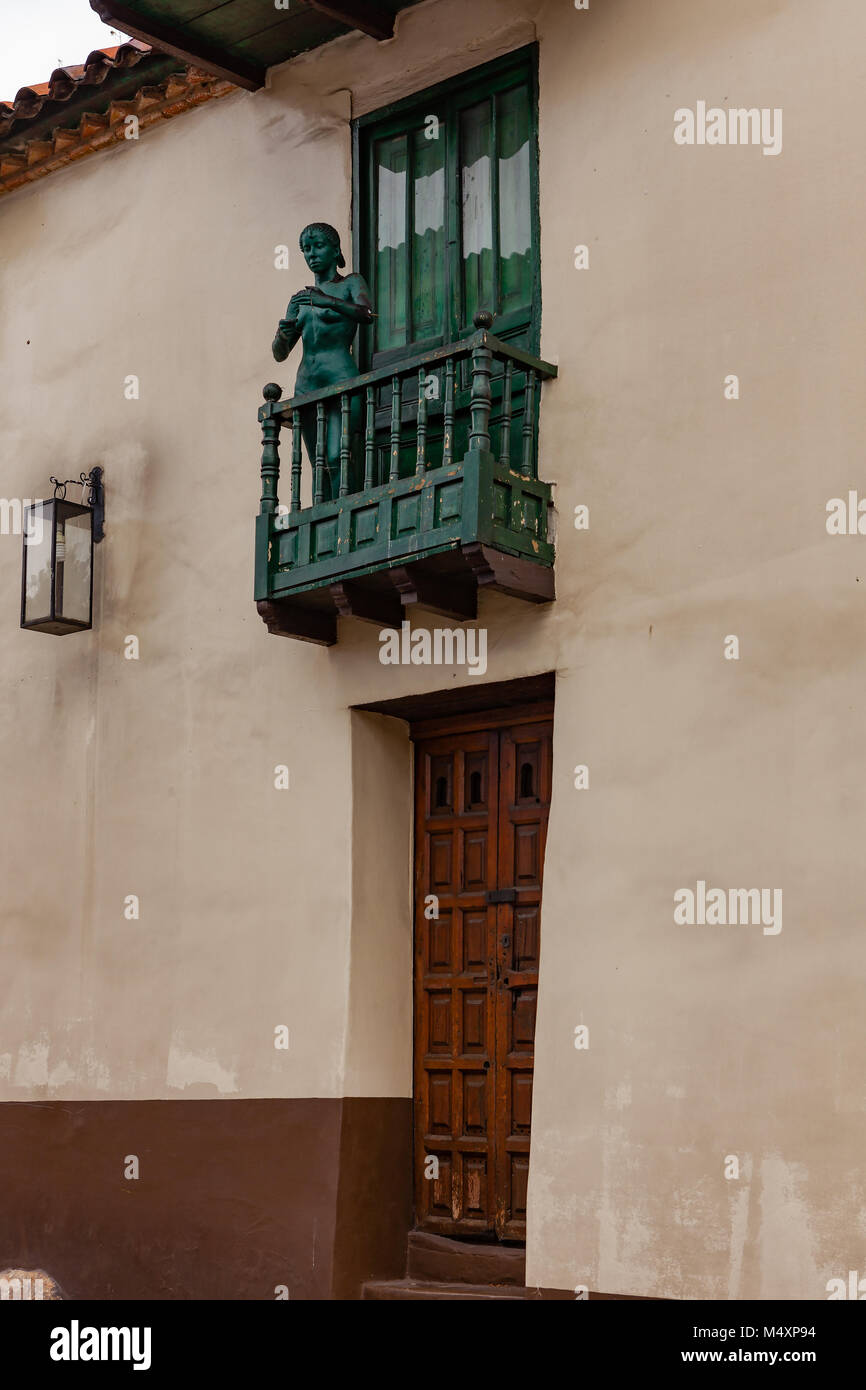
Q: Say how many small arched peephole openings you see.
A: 3